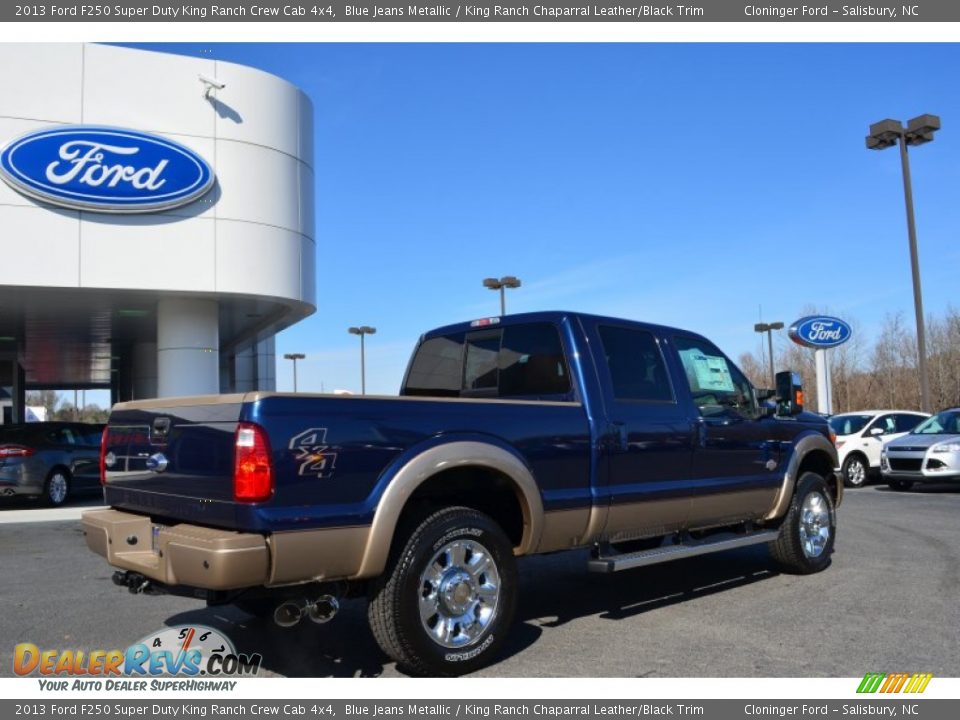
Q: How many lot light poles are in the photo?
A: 5